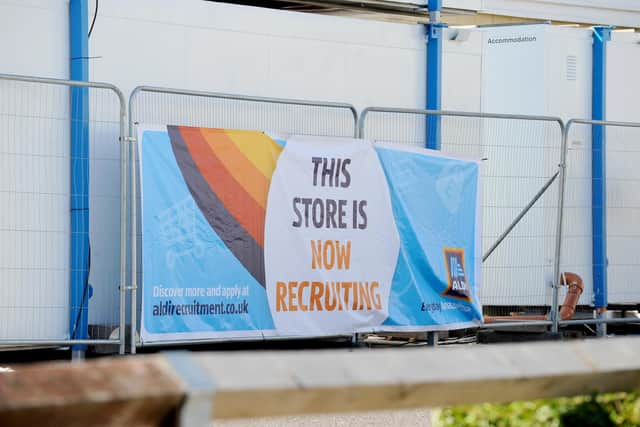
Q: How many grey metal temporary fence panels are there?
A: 4